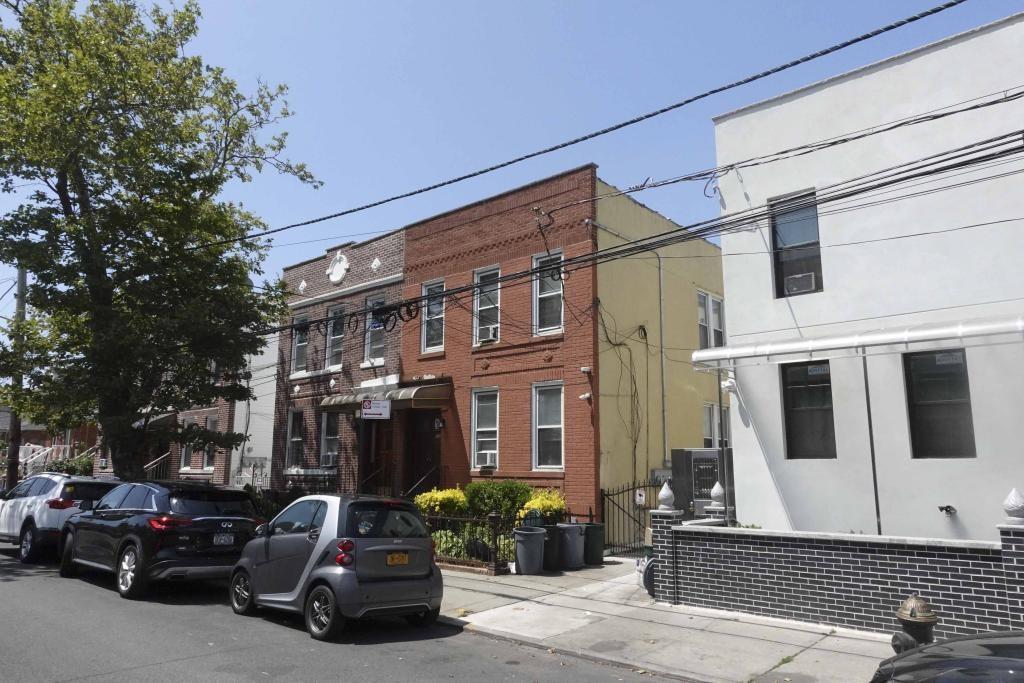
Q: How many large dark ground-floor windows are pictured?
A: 2